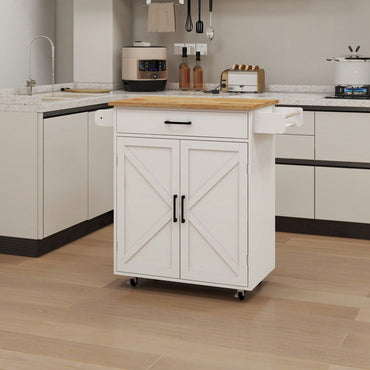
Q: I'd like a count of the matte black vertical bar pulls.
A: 2